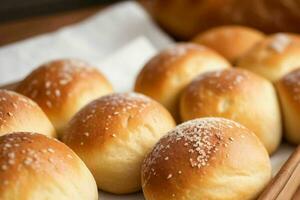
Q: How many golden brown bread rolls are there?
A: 10